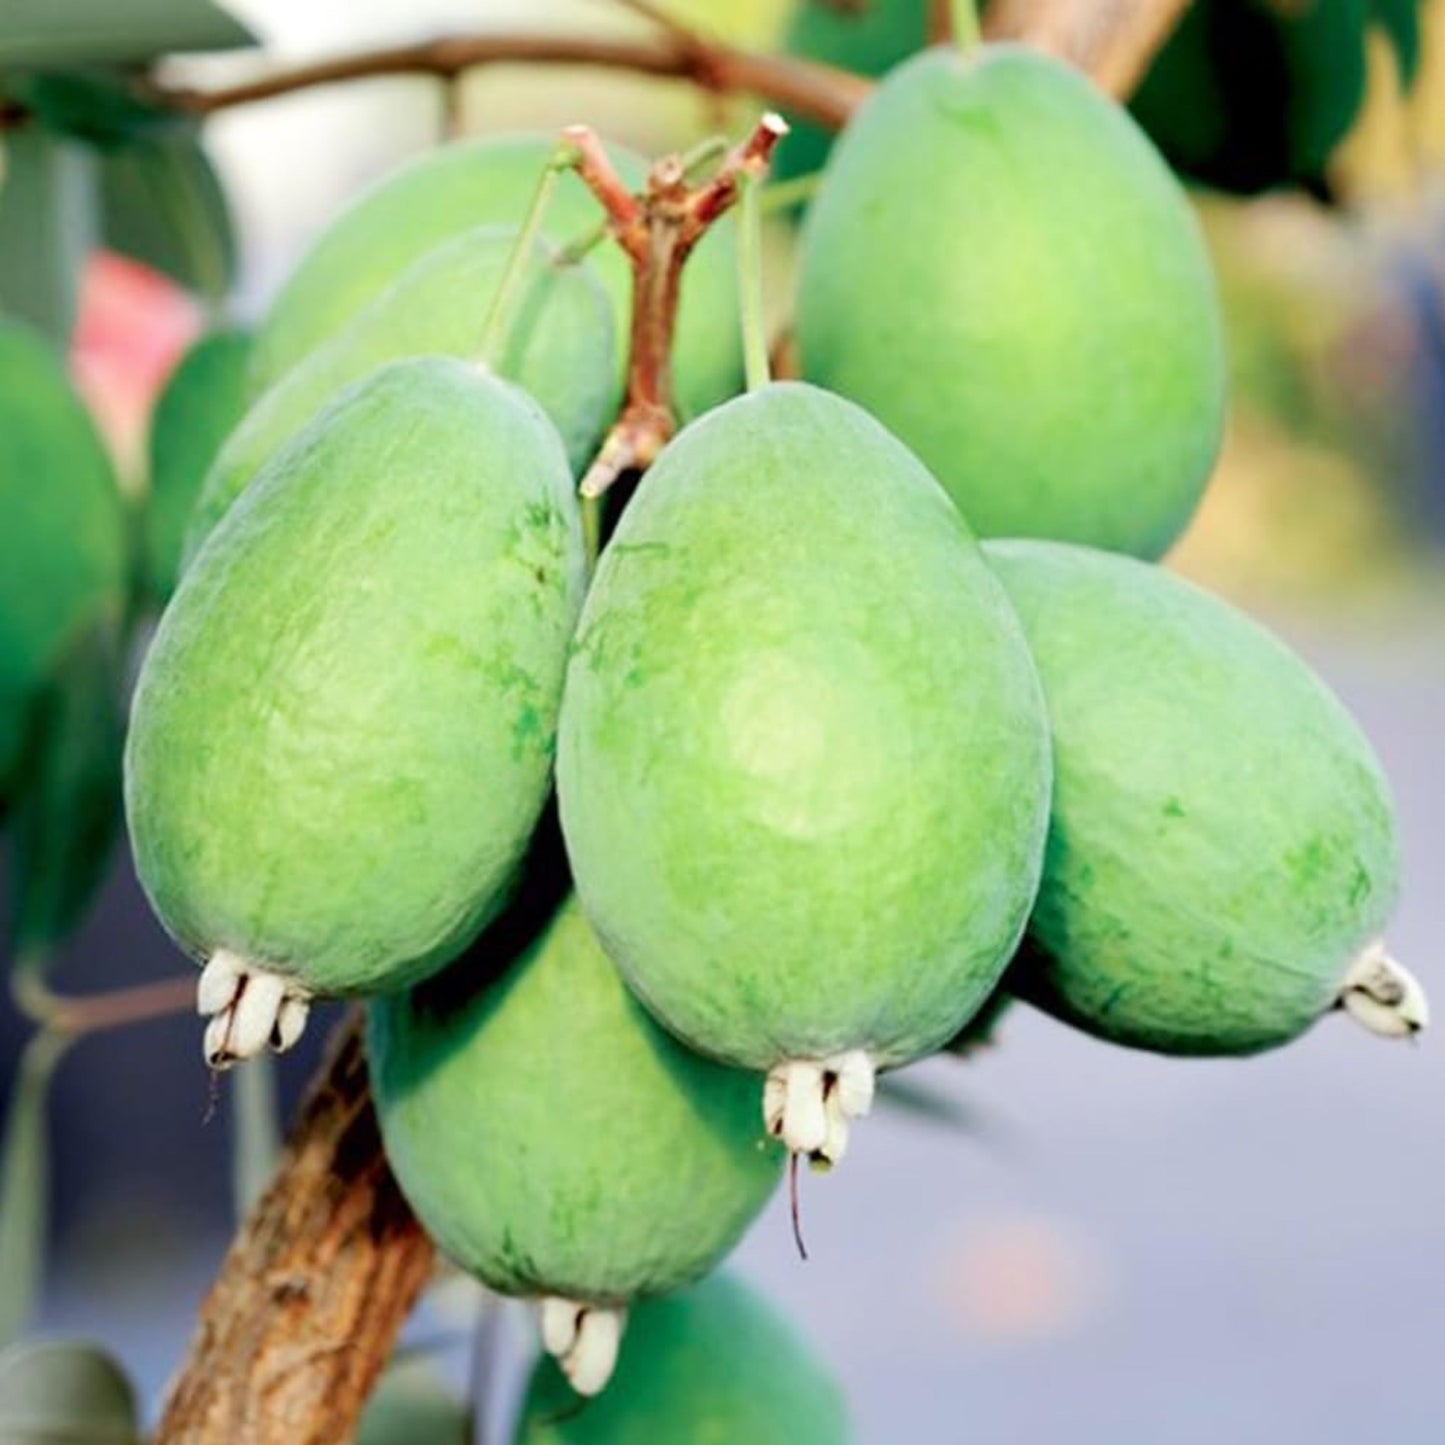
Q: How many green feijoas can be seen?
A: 8